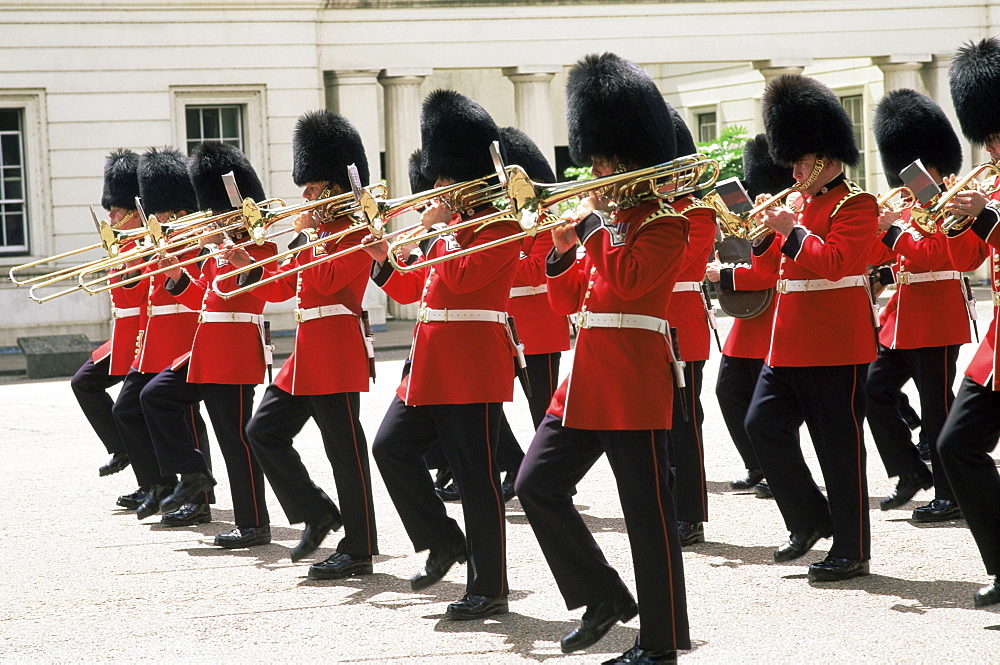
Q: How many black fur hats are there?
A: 13